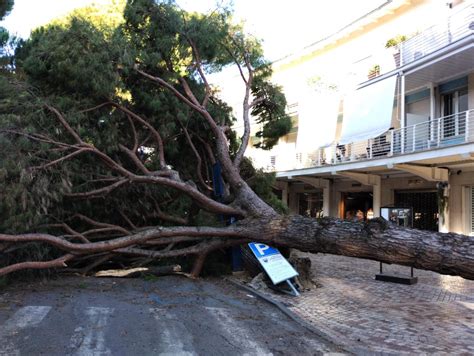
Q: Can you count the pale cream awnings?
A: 2